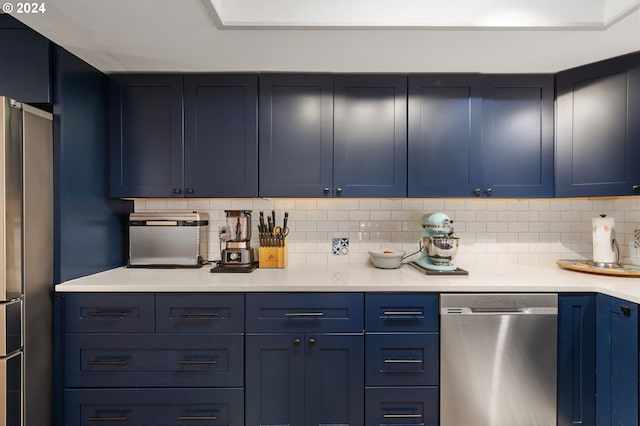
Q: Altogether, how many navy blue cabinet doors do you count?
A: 11